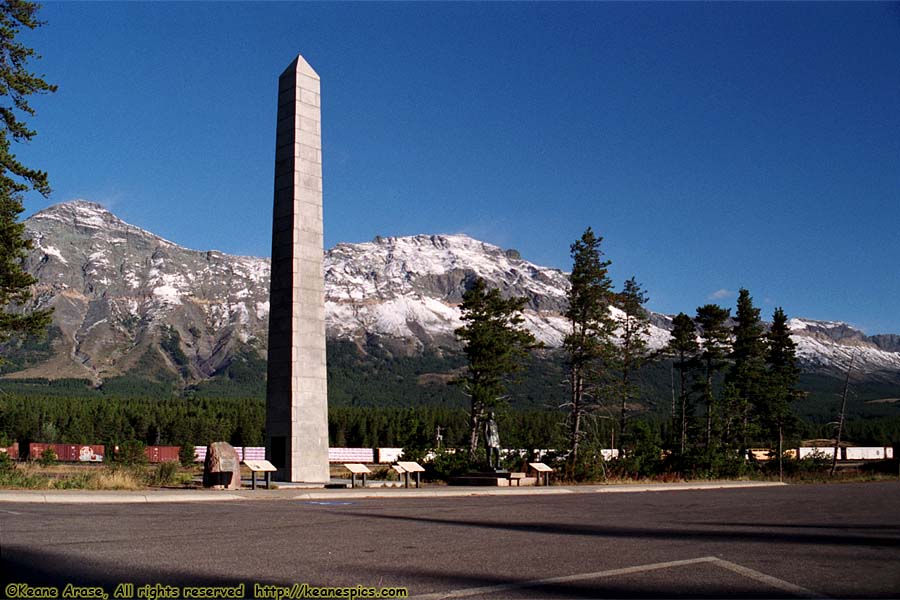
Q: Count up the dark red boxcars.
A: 3